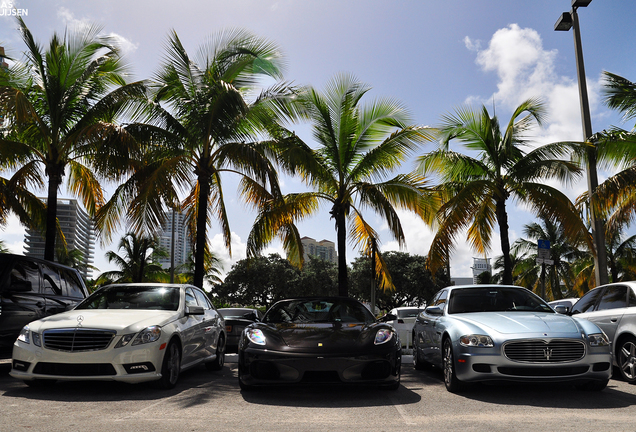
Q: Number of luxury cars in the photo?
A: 3